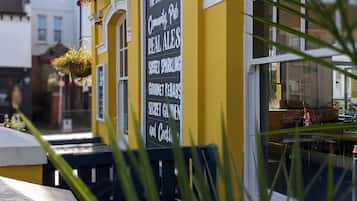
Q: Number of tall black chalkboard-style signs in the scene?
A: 1